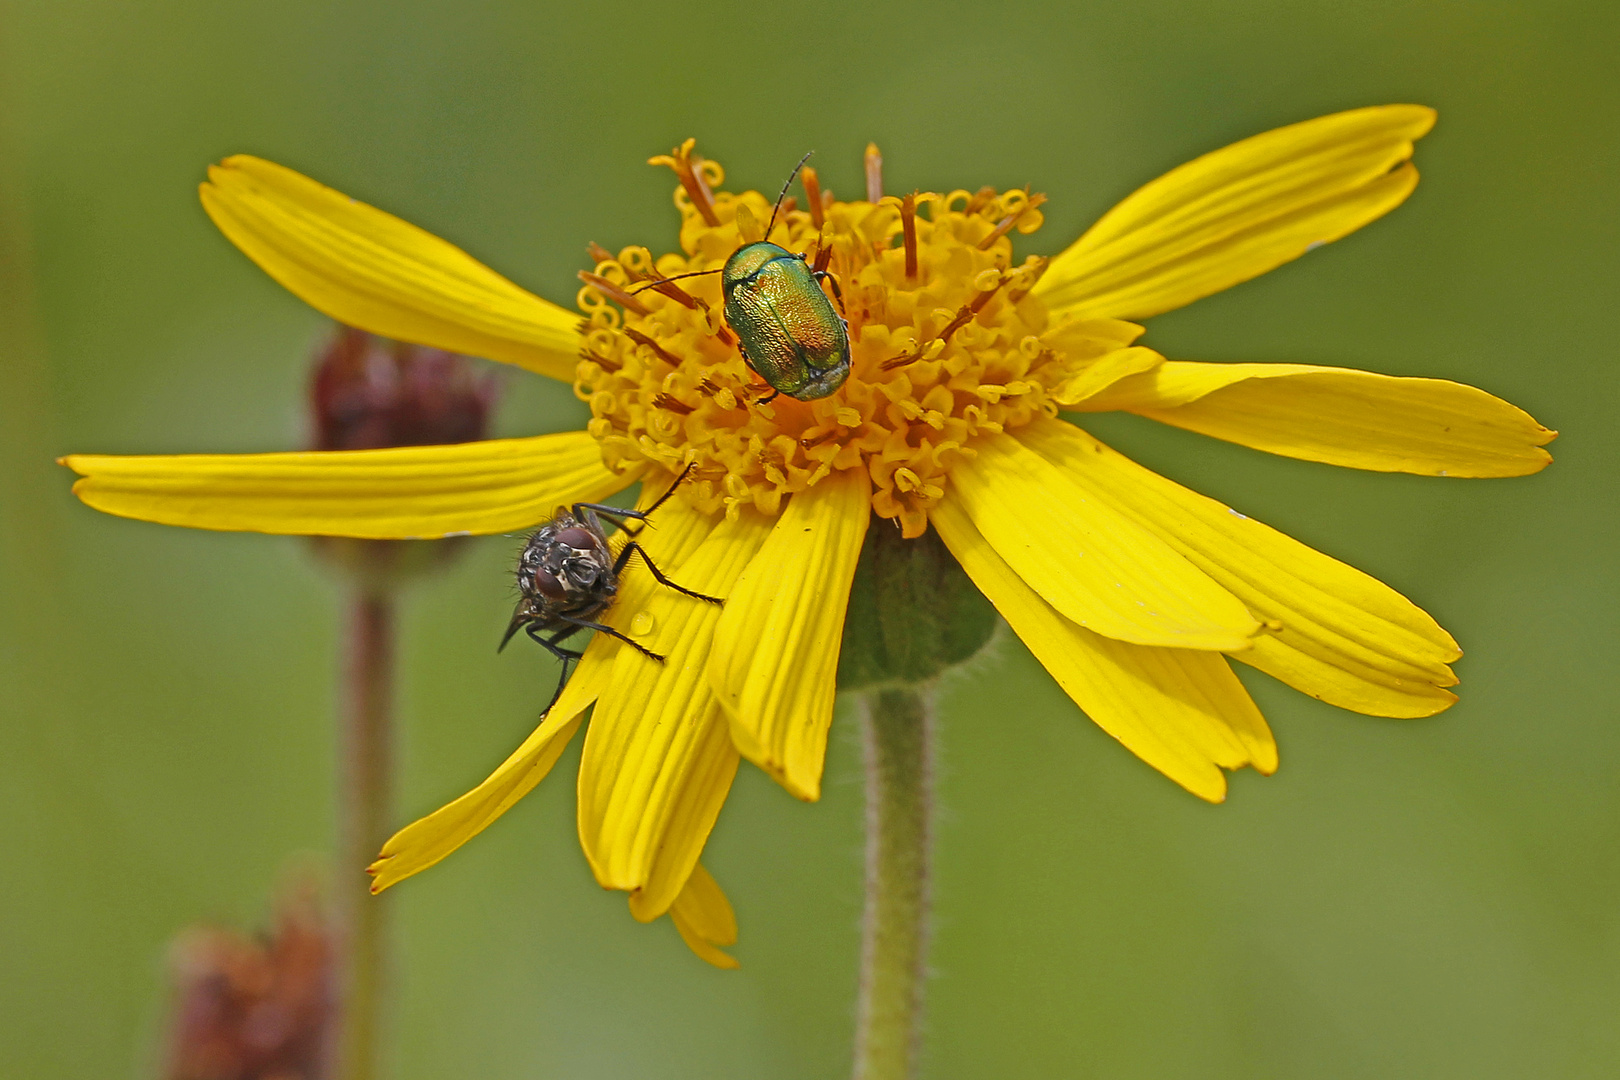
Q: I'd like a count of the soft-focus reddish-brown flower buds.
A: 2